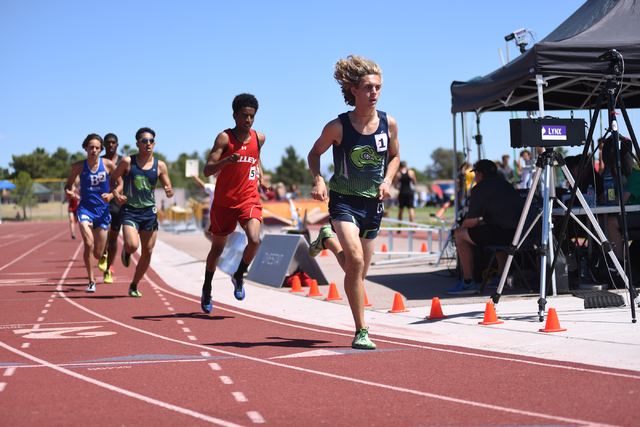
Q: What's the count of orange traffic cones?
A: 11